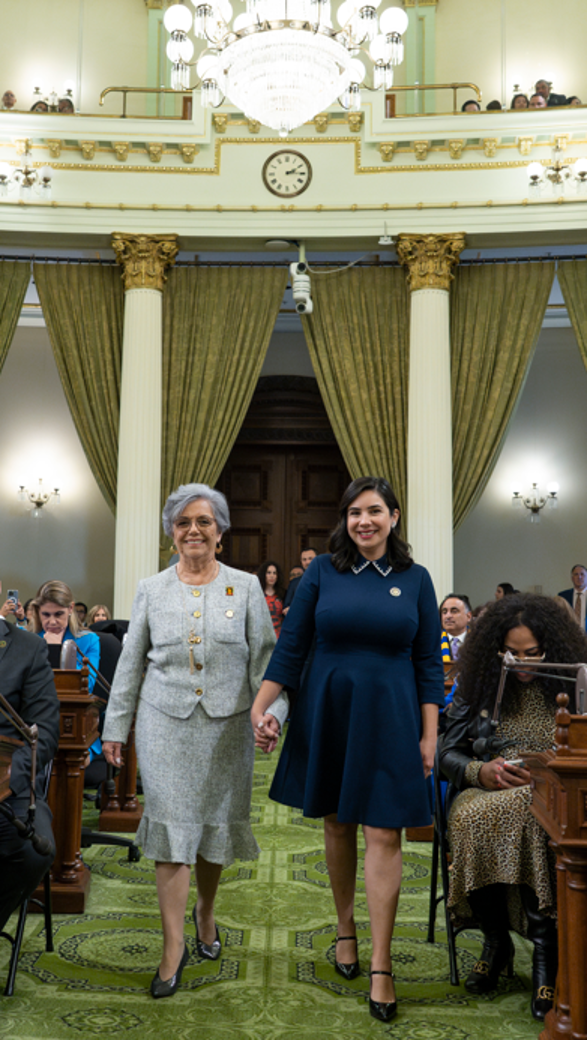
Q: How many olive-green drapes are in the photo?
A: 6